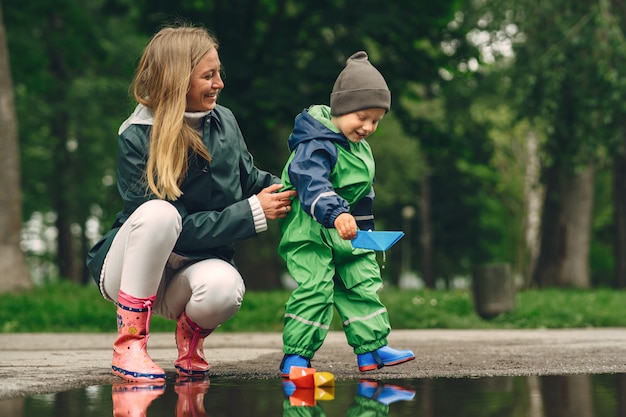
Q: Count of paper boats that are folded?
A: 3